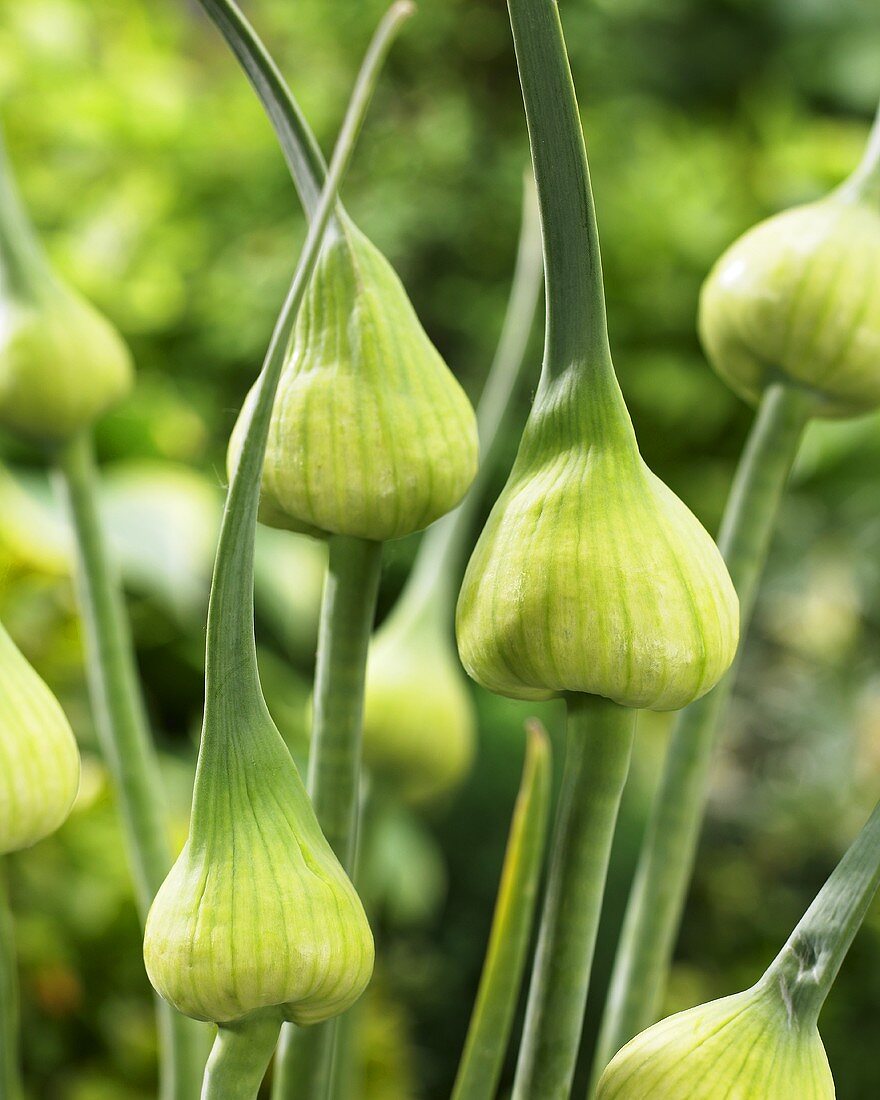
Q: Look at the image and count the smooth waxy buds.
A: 8